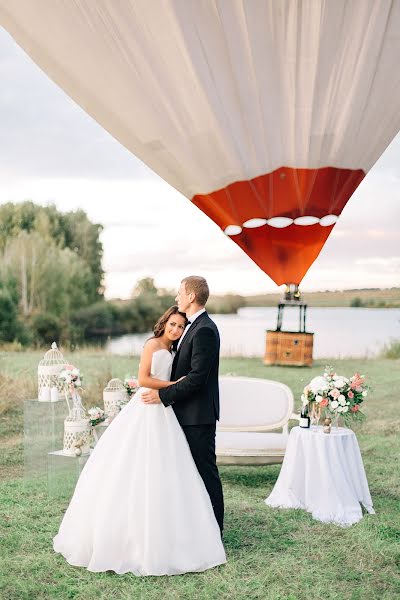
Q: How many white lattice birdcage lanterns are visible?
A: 3